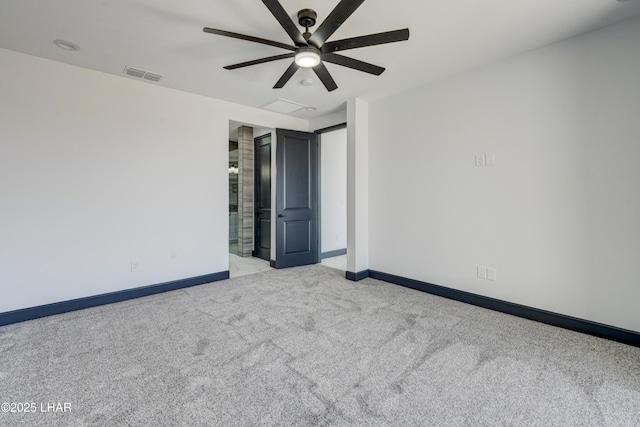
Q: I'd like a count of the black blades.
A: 8